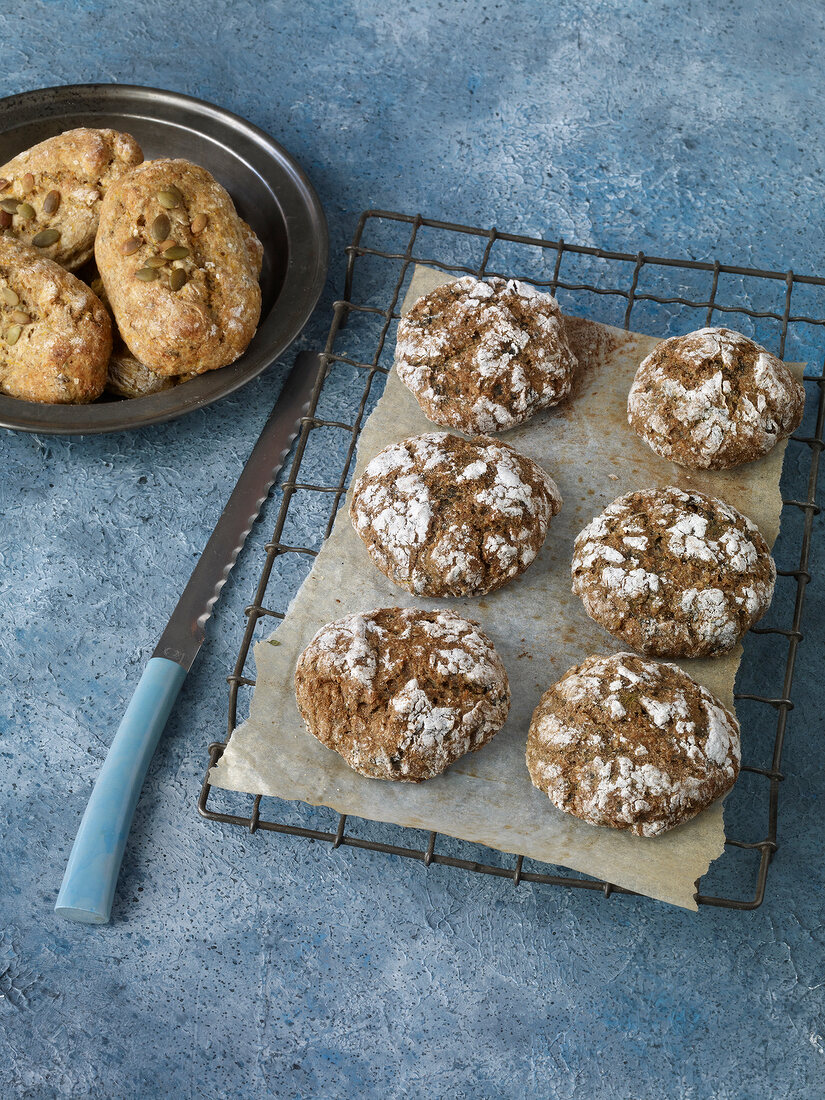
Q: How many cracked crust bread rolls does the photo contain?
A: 6